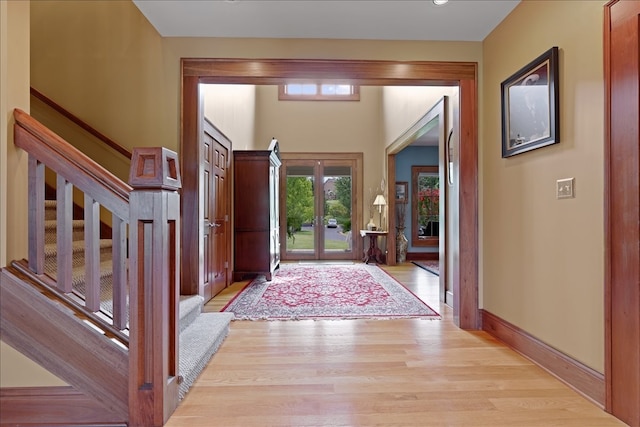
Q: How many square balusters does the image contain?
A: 4